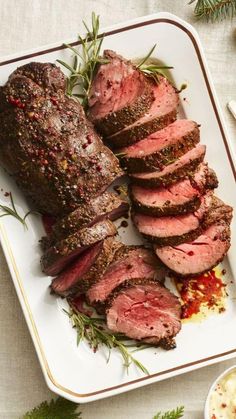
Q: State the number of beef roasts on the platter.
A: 2